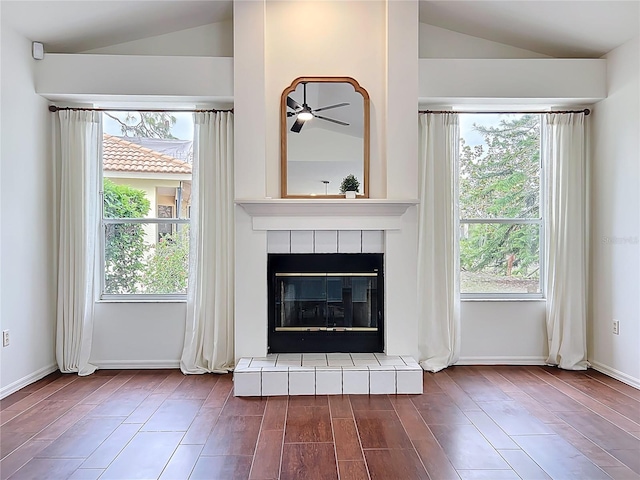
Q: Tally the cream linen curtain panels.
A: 4